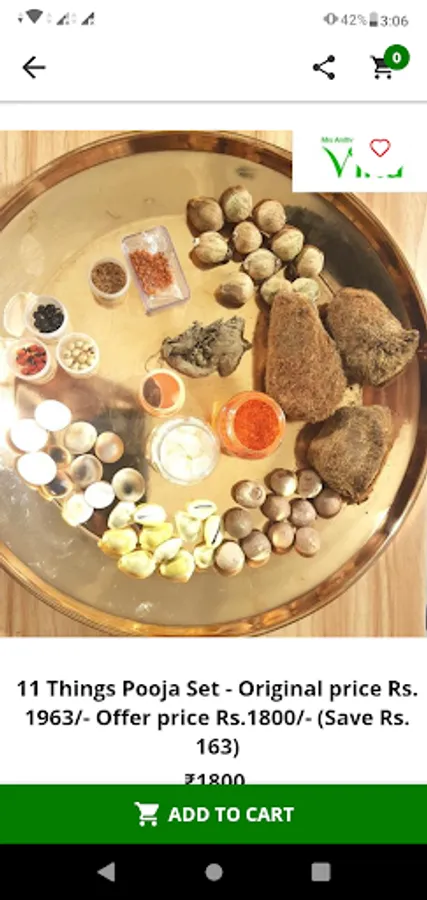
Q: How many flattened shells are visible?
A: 11